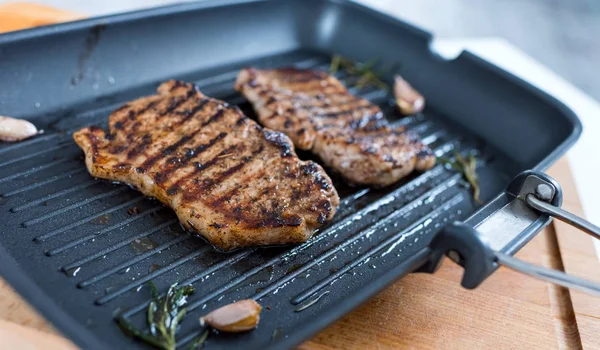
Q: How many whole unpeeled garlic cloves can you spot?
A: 3